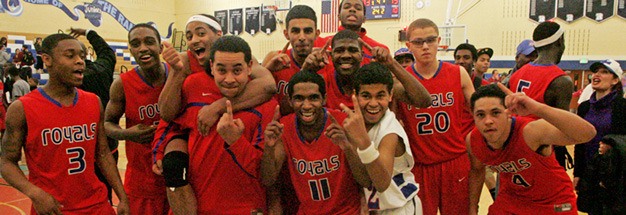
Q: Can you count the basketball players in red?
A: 11